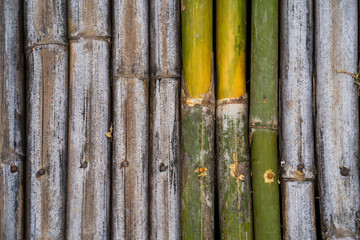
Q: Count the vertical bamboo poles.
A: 10